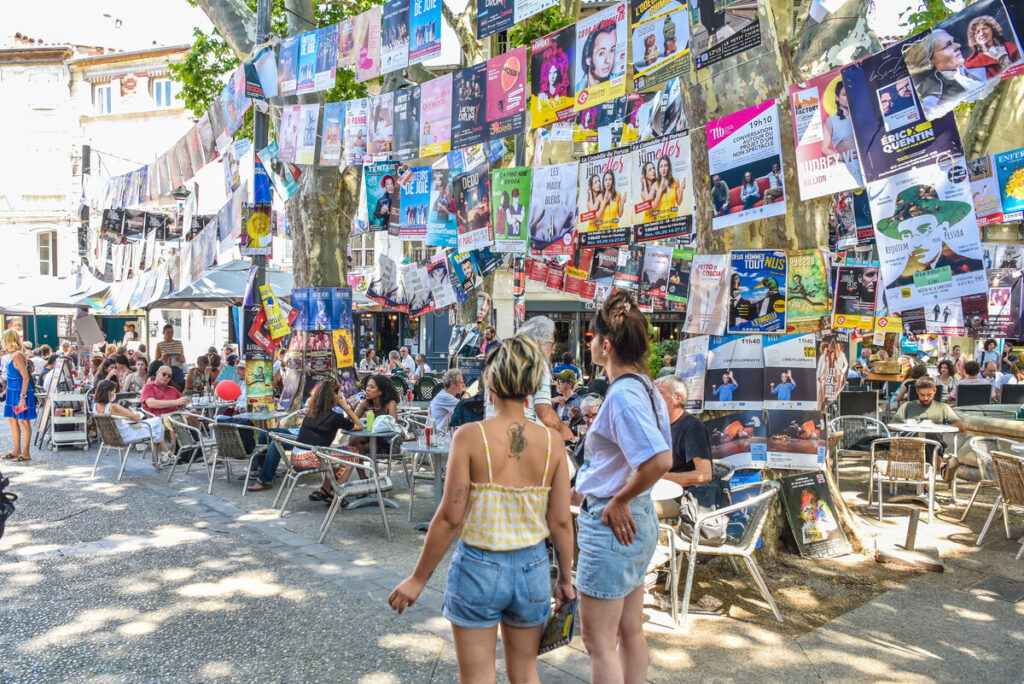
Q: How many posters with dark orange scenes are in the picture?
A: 2